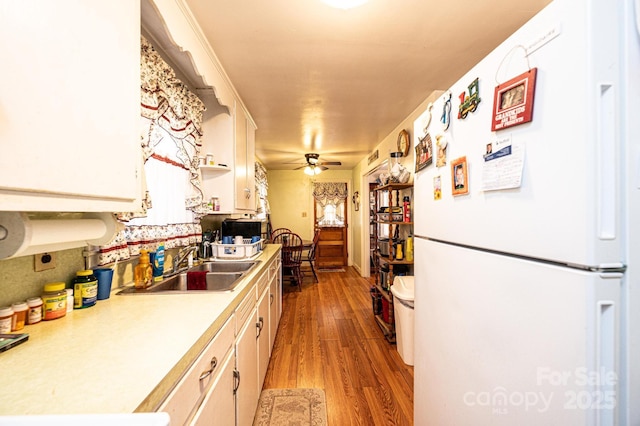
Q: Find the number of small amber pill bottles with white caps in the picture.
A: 3